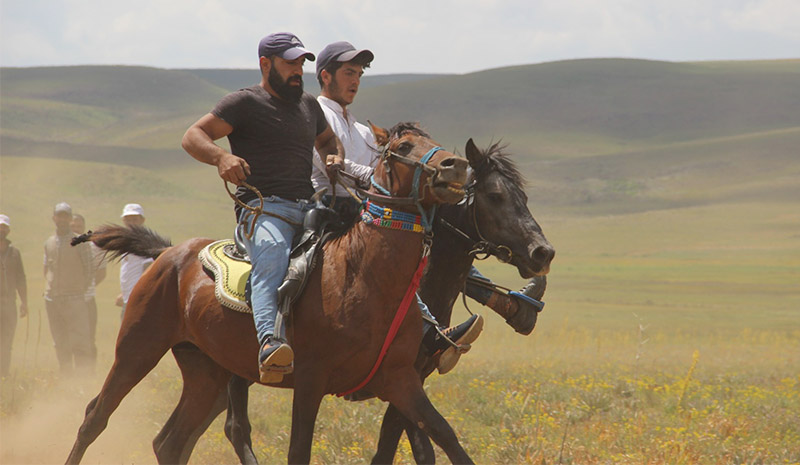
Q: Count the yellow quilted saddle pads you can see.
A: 1